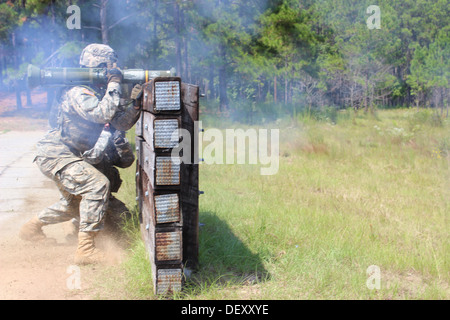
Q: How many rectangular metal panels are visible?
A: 6